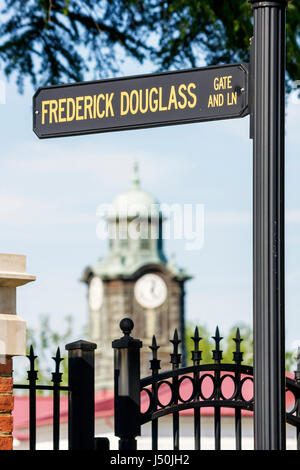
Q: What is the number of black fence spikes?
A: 7